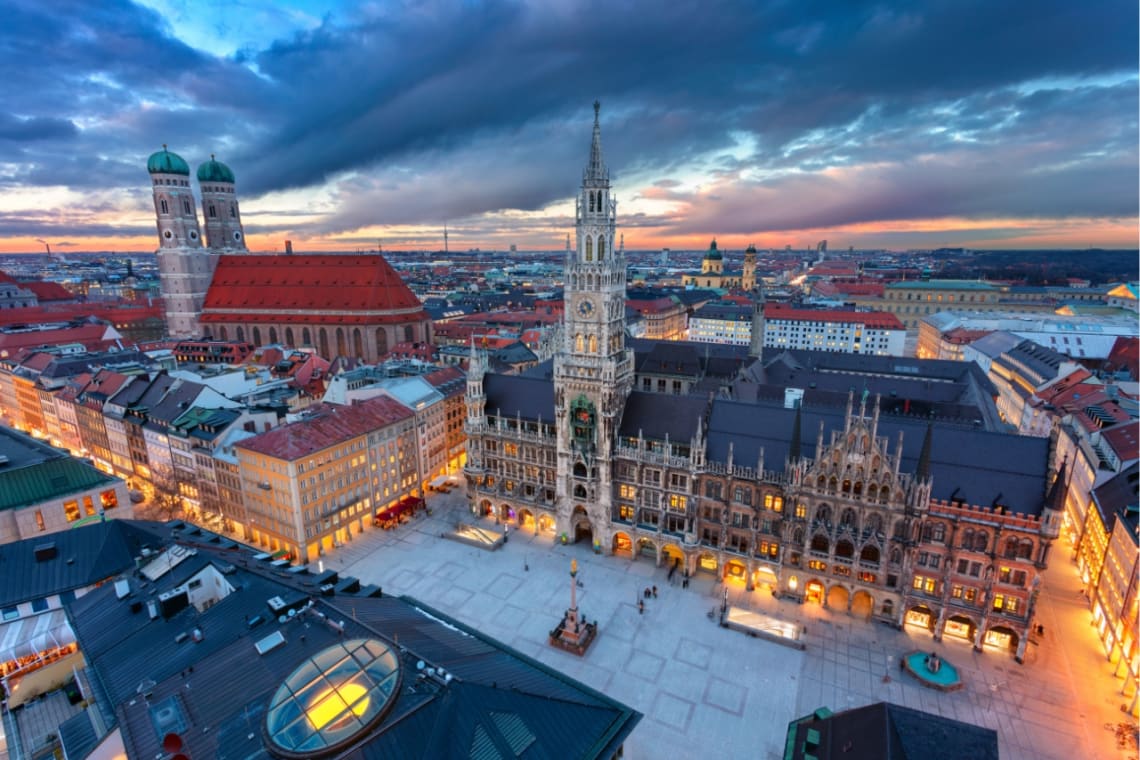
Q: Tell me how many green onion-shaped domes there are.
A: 2